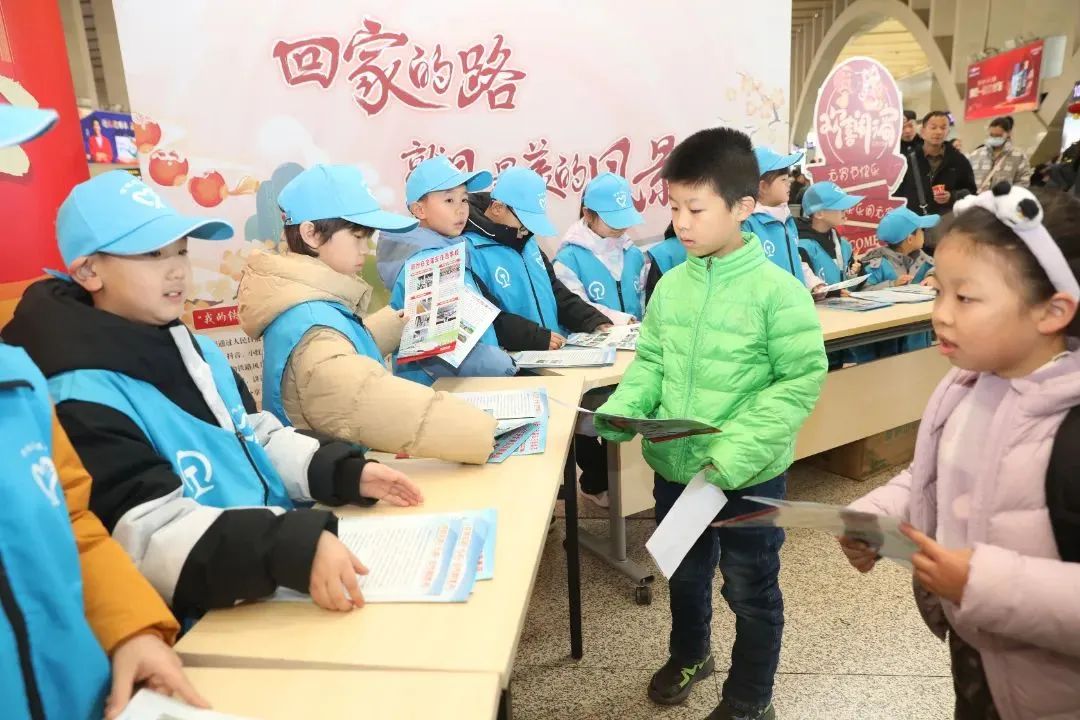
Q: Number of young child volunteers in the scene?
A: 10